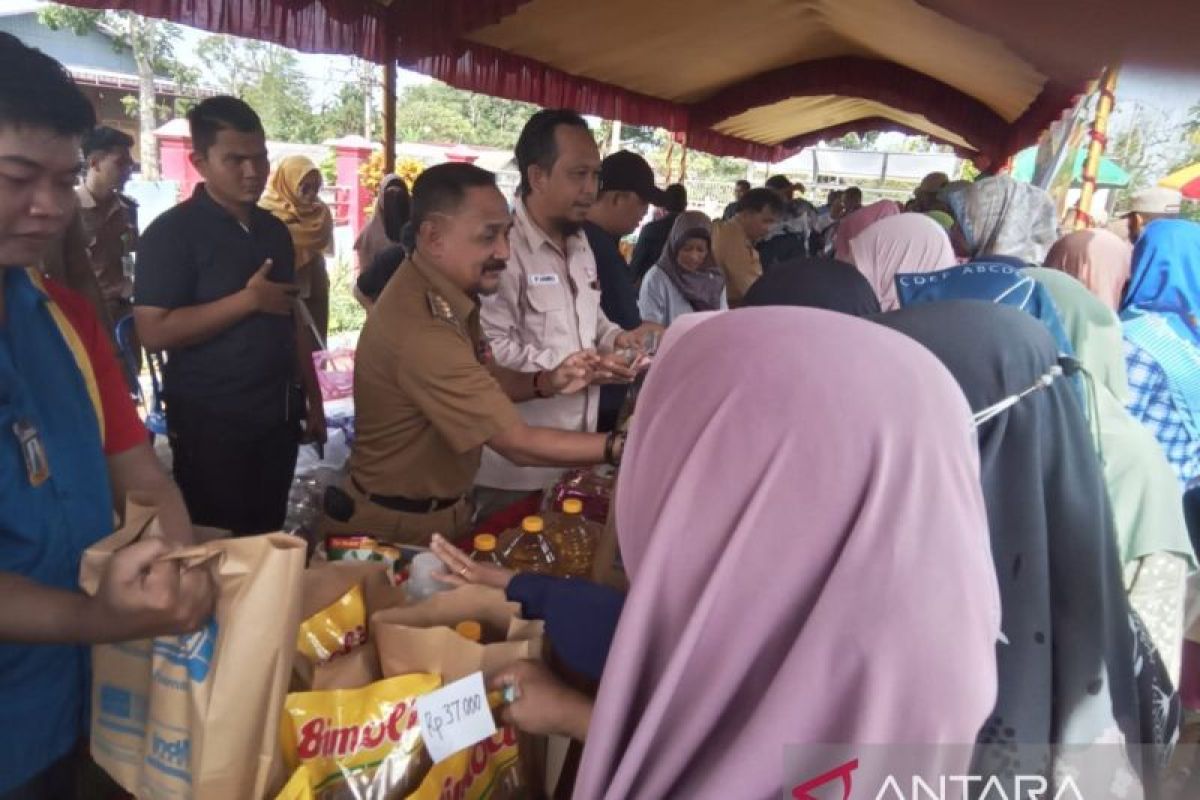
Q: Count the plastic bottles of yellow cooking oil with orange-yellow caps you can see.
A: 4